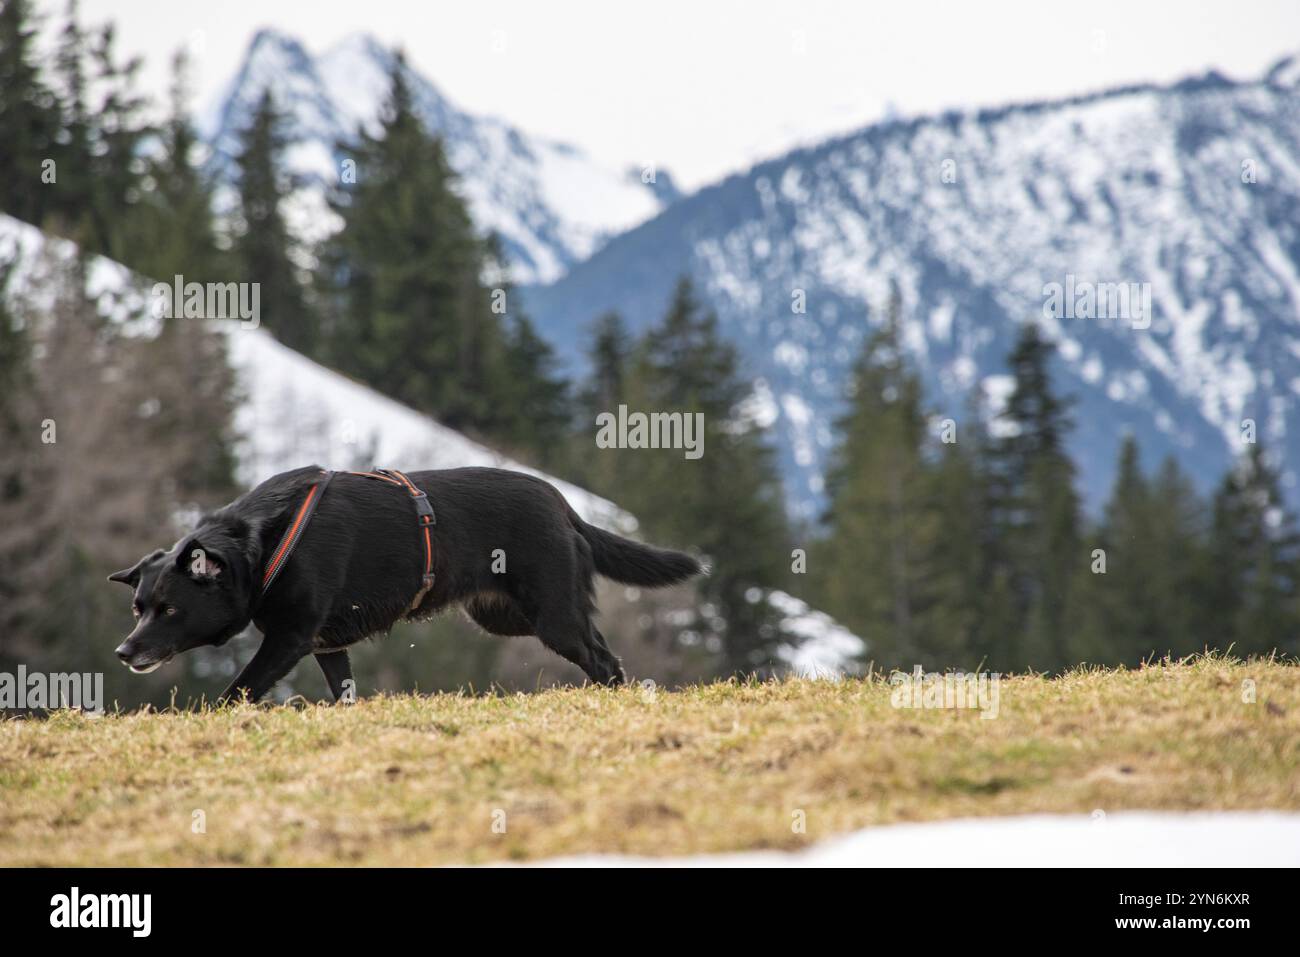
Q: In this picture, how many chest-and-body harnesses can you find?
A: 1